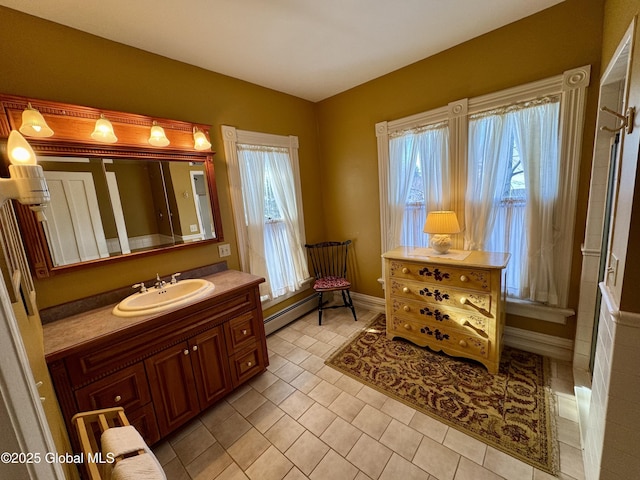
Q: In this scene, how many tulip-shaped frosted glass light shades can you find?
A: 4